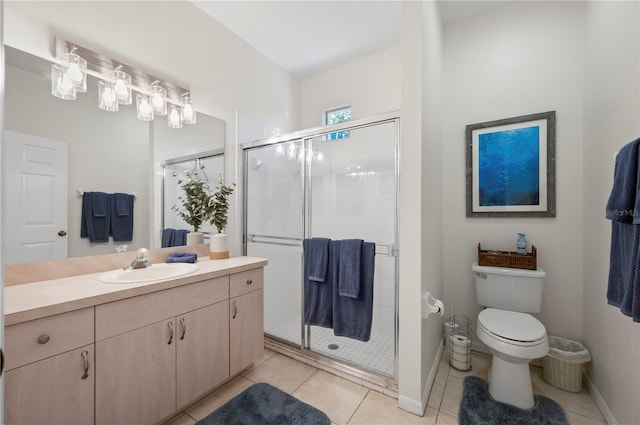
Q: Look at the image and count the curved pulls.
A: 4